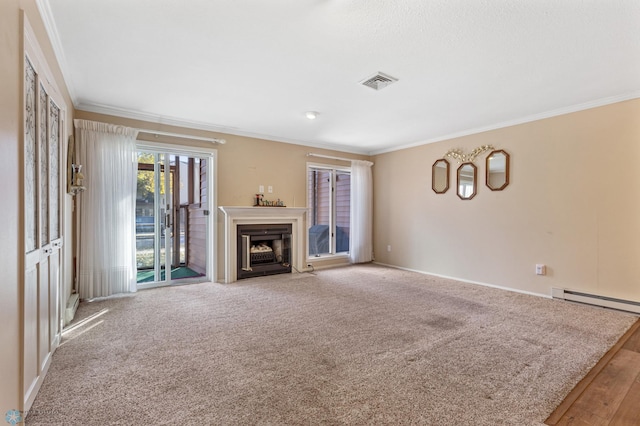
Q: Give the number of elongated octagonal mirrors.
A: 3